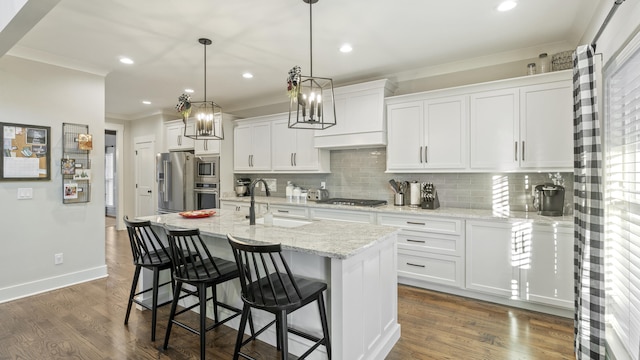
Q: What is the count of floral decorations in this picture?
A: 2